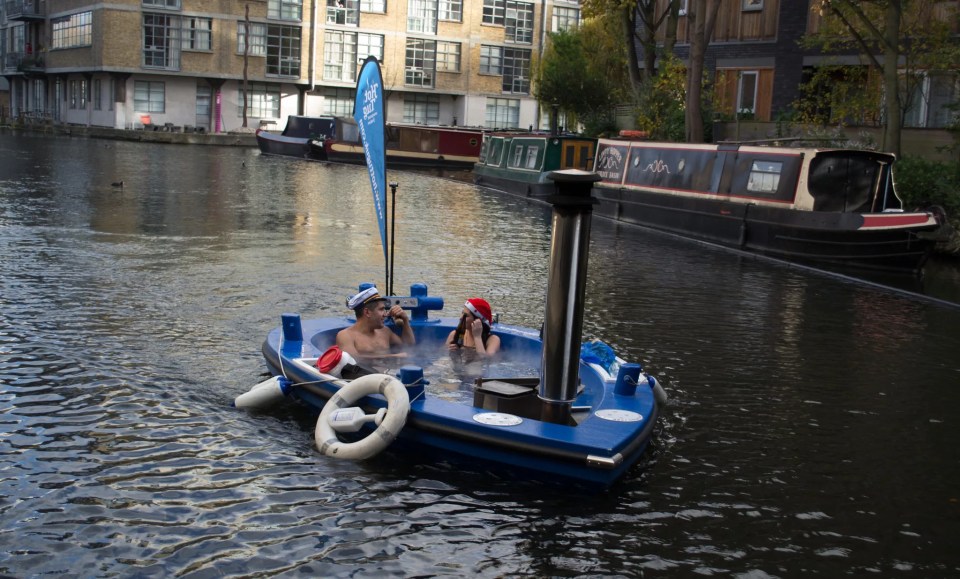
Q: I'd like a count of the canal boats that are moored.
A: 4